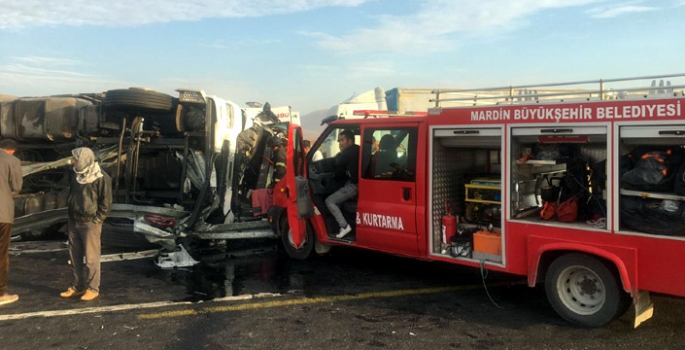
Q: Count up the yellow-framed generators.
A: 1